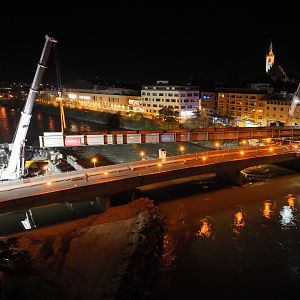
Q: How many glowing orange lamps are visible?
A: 14